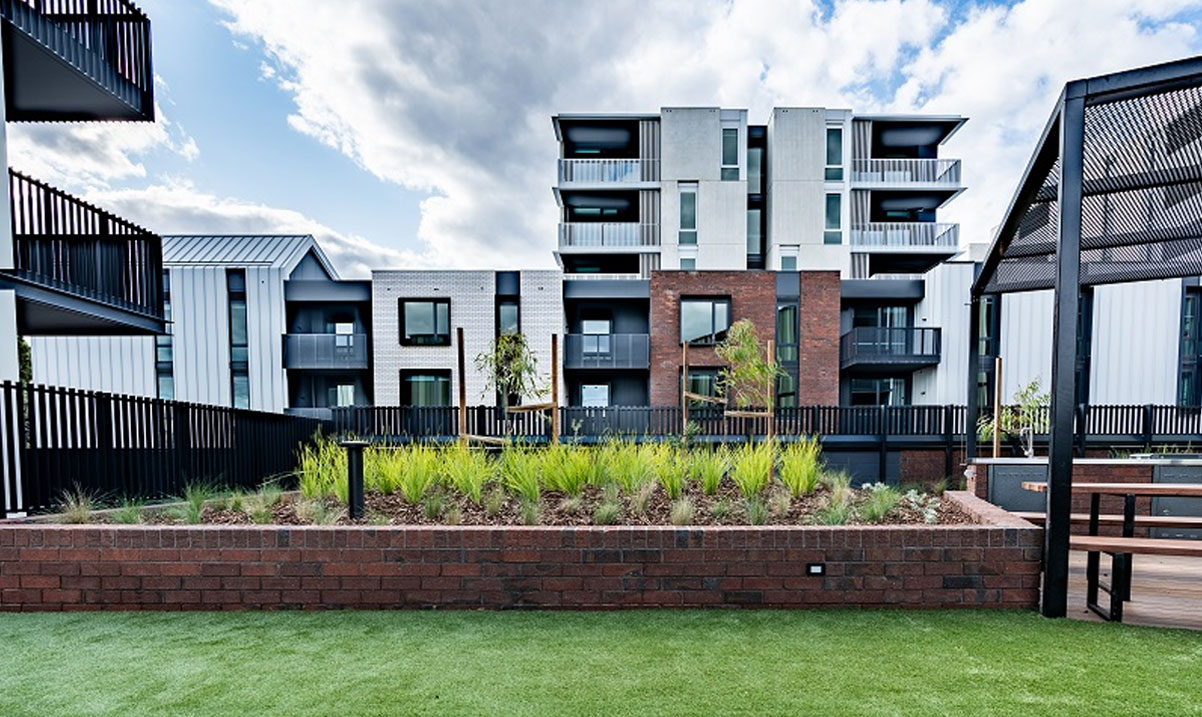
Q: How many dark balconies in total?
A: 5